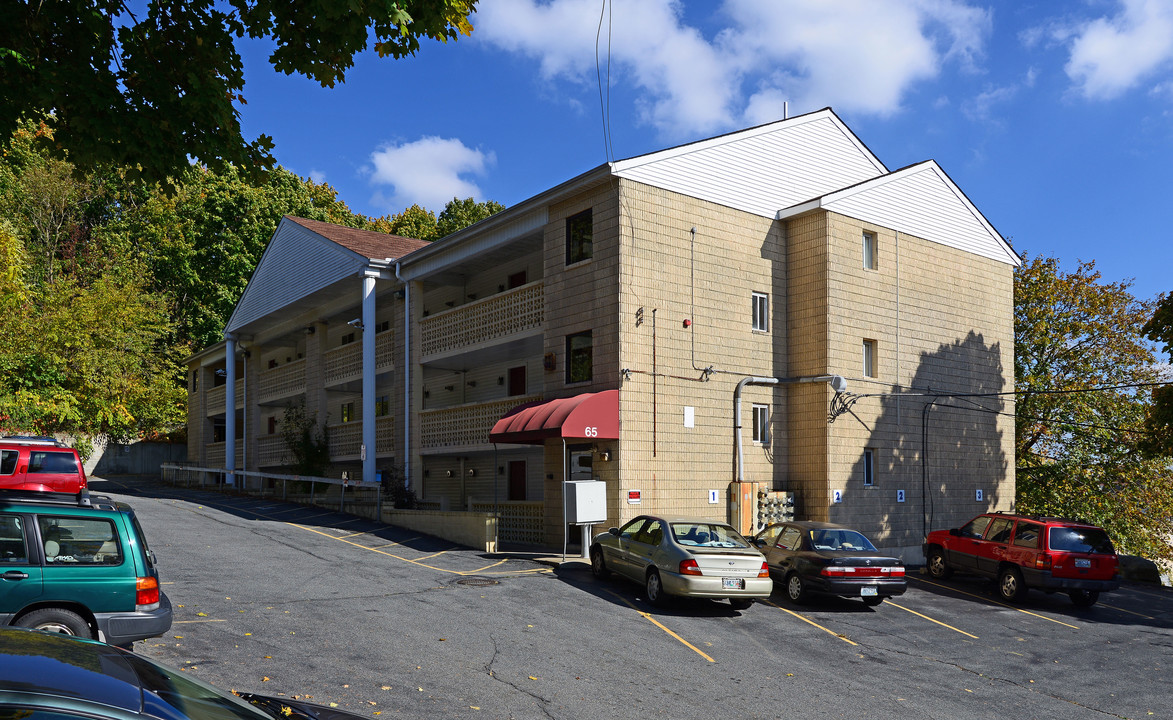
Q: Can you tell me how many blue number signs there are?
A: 4